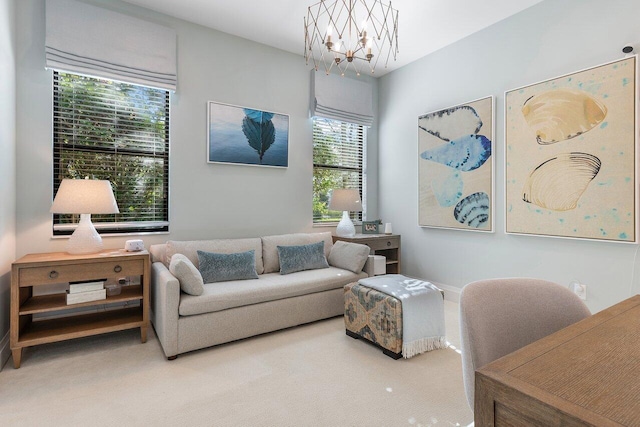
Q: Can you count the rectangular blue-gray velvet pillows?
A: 2